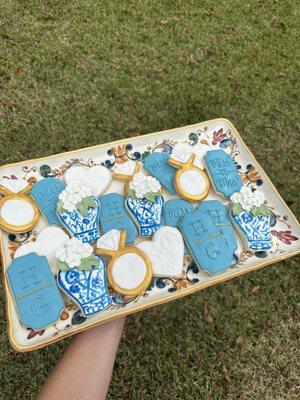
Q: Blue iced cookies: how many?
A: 8